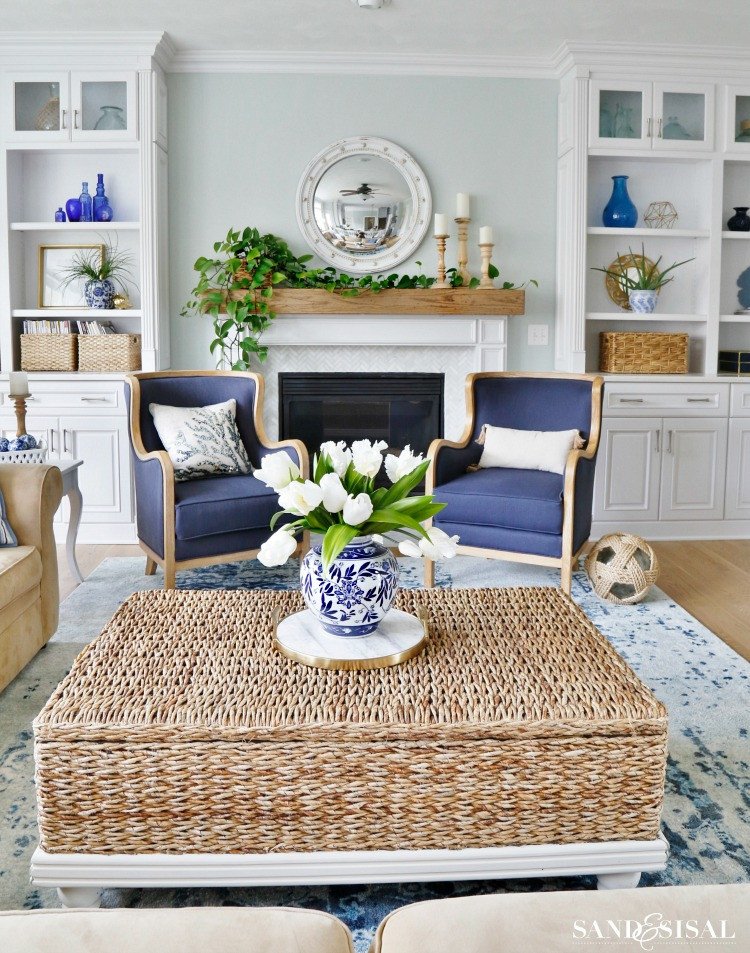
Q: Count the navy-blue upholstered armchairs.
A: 2